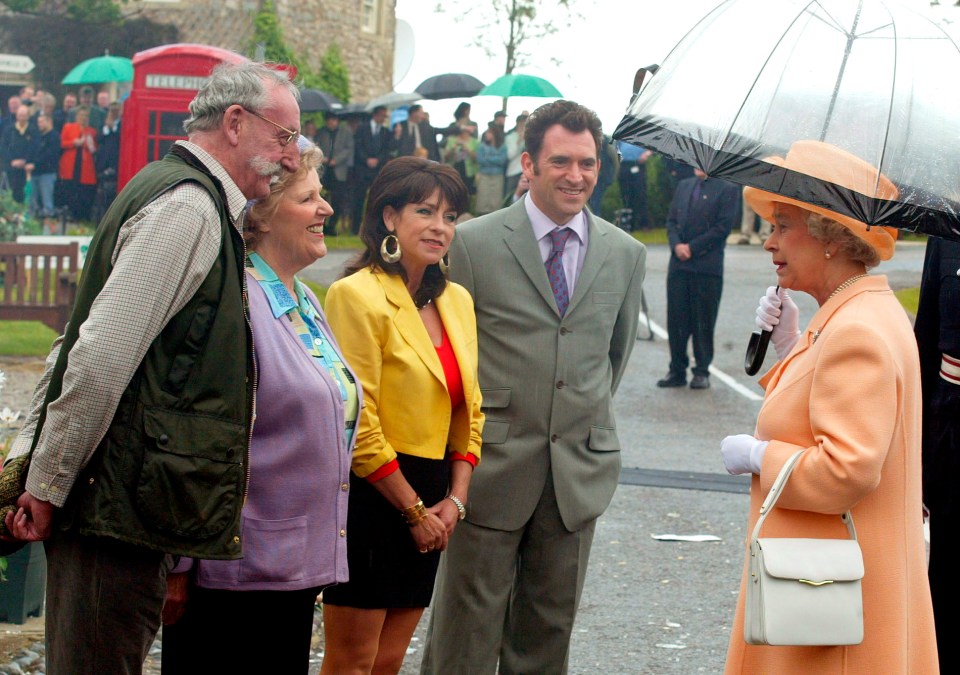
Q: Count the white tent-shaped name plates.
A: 0